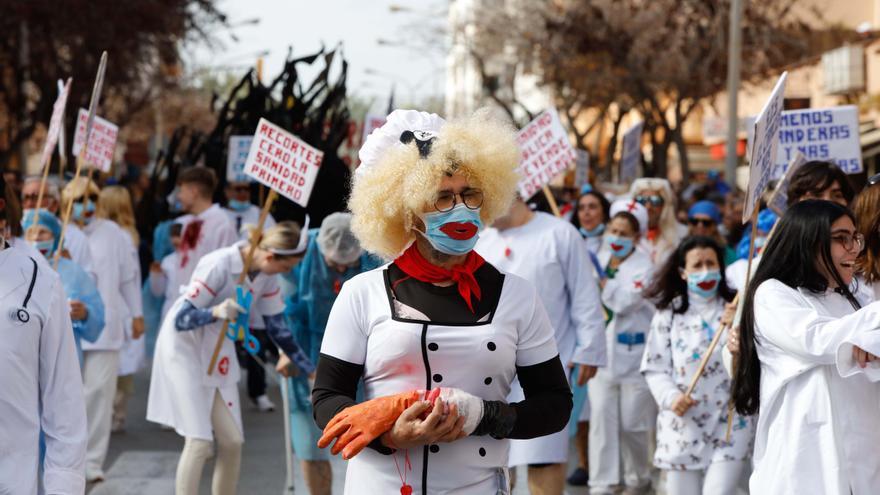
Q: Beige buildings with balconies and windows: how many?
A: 1